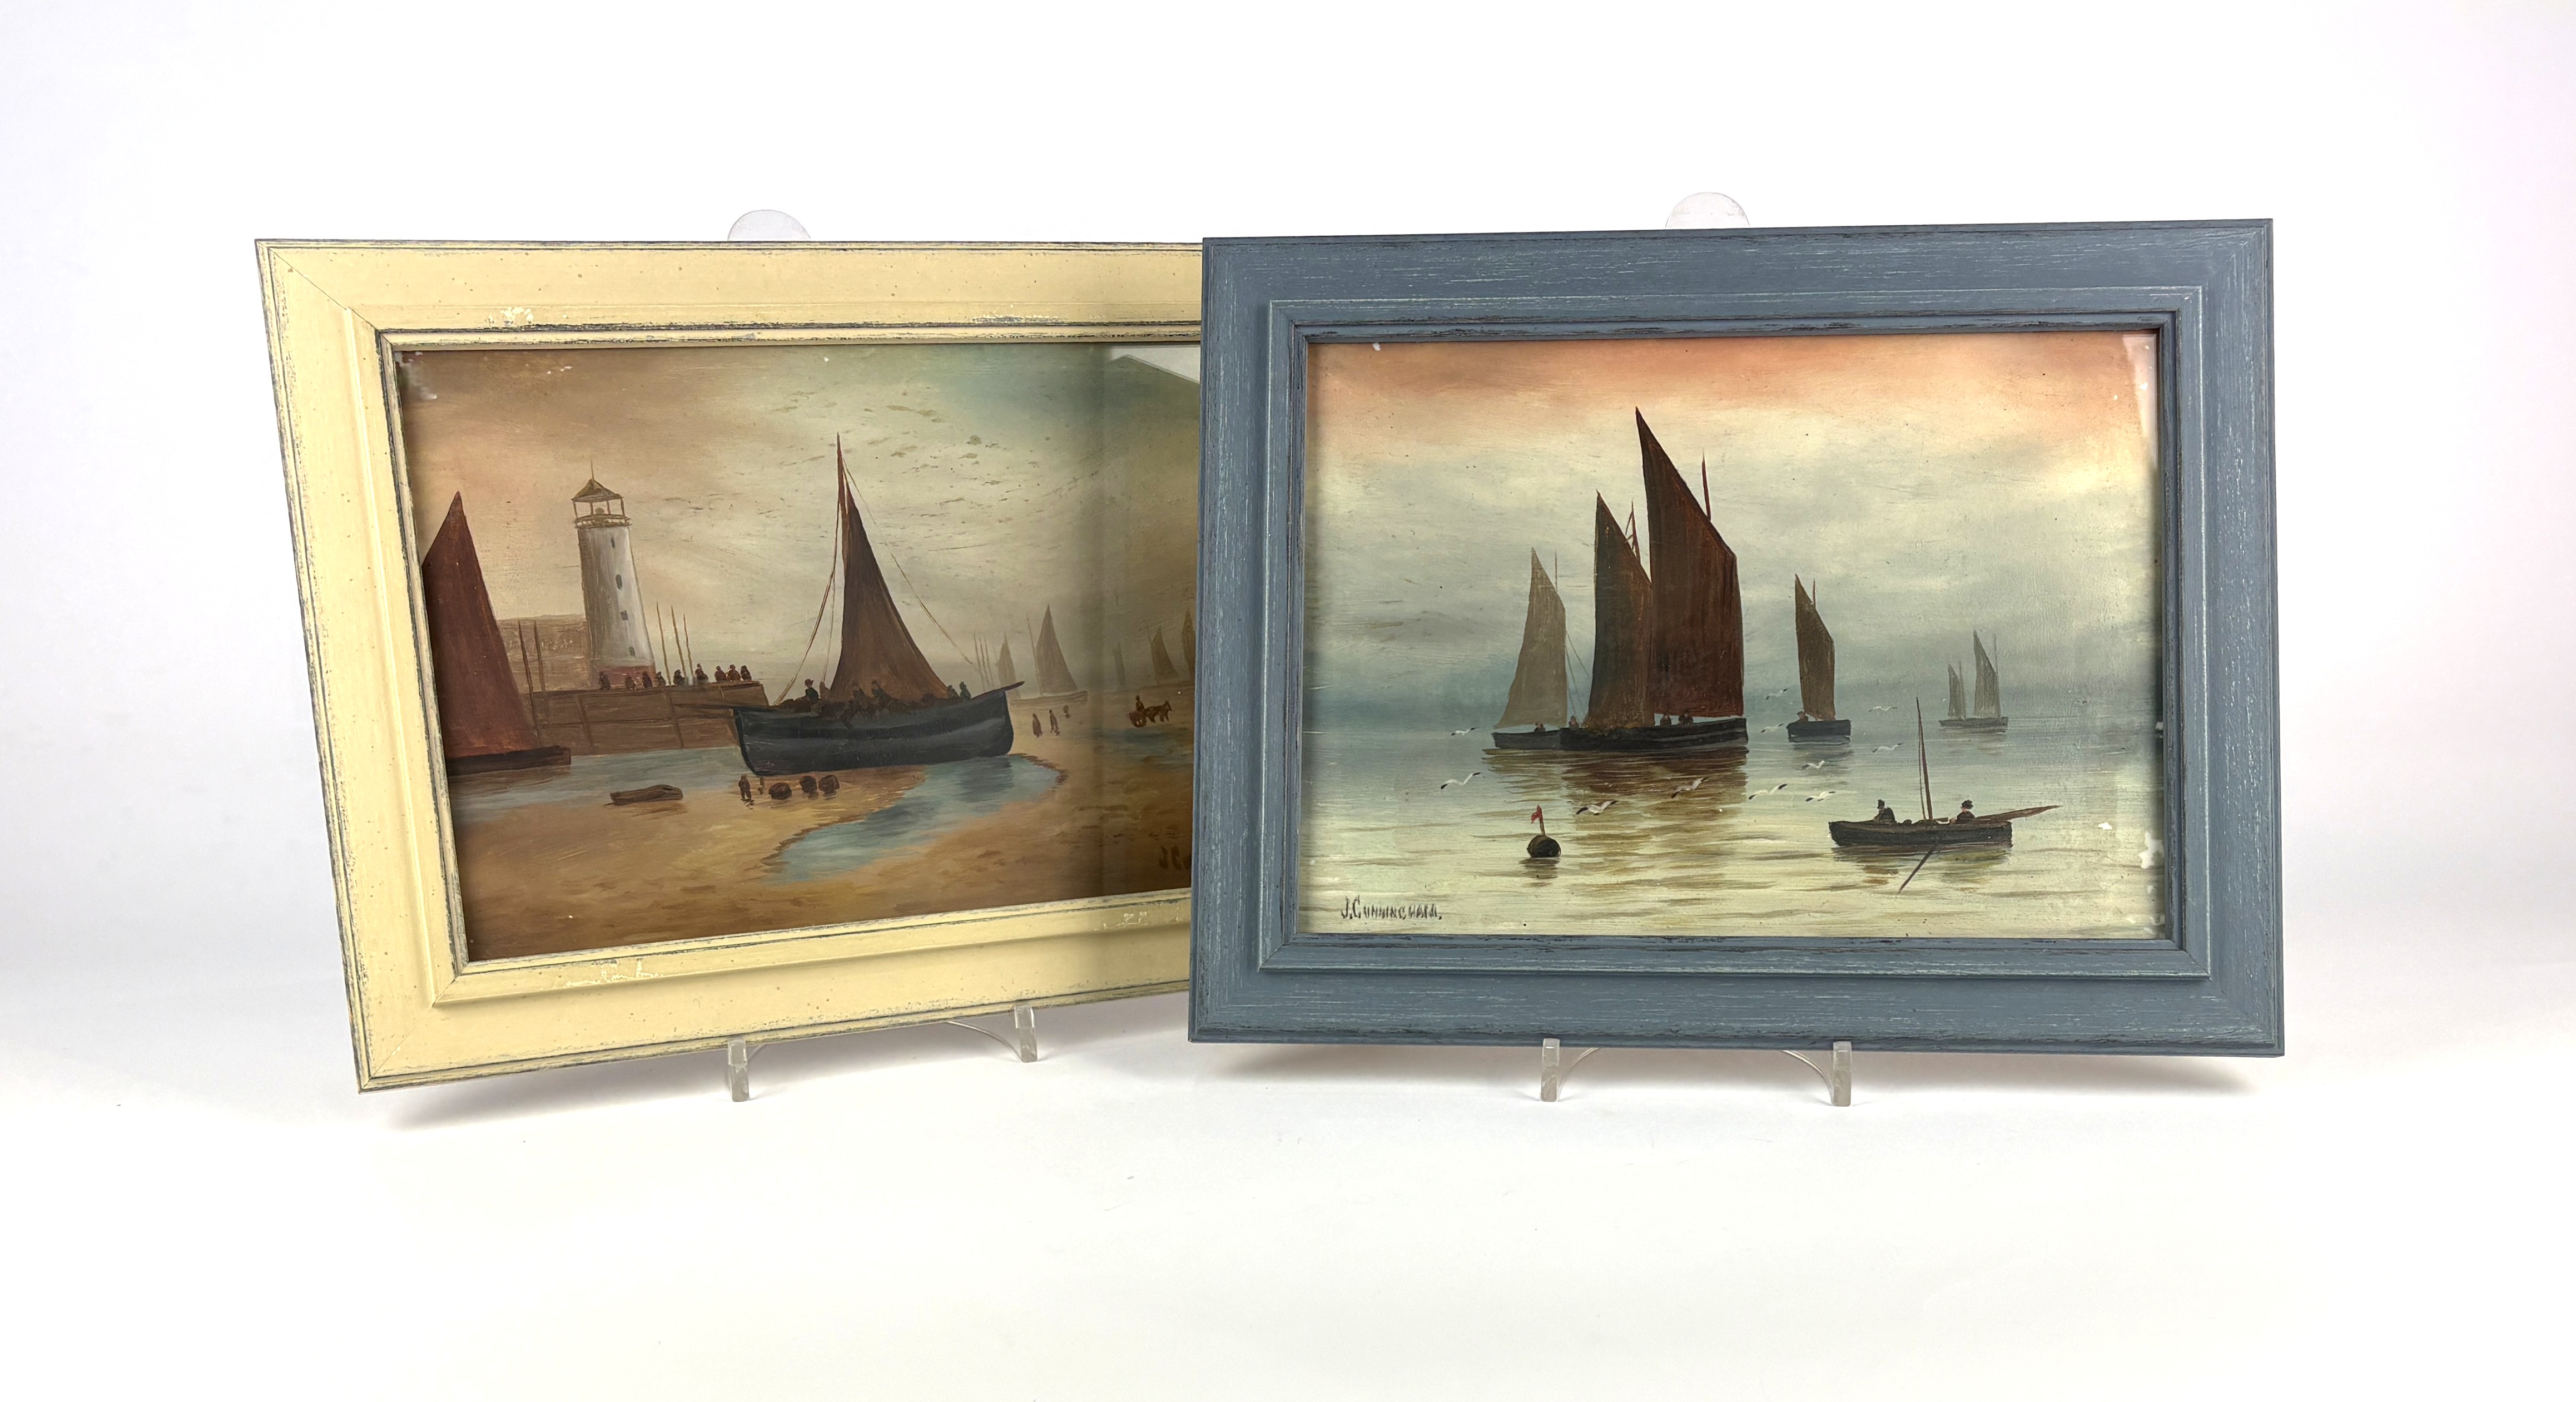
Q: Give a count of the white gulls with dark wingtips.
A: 11